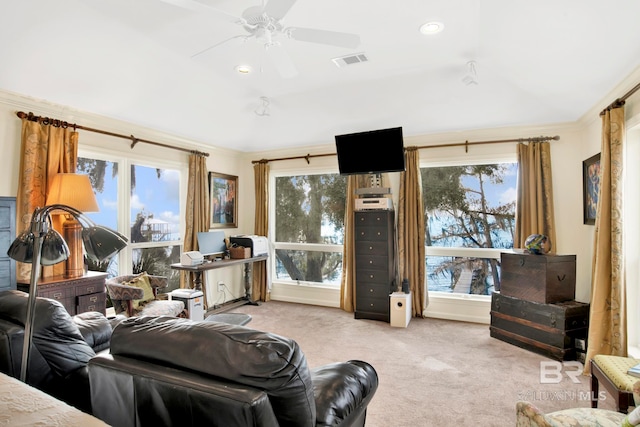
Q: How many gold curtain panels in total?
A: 7